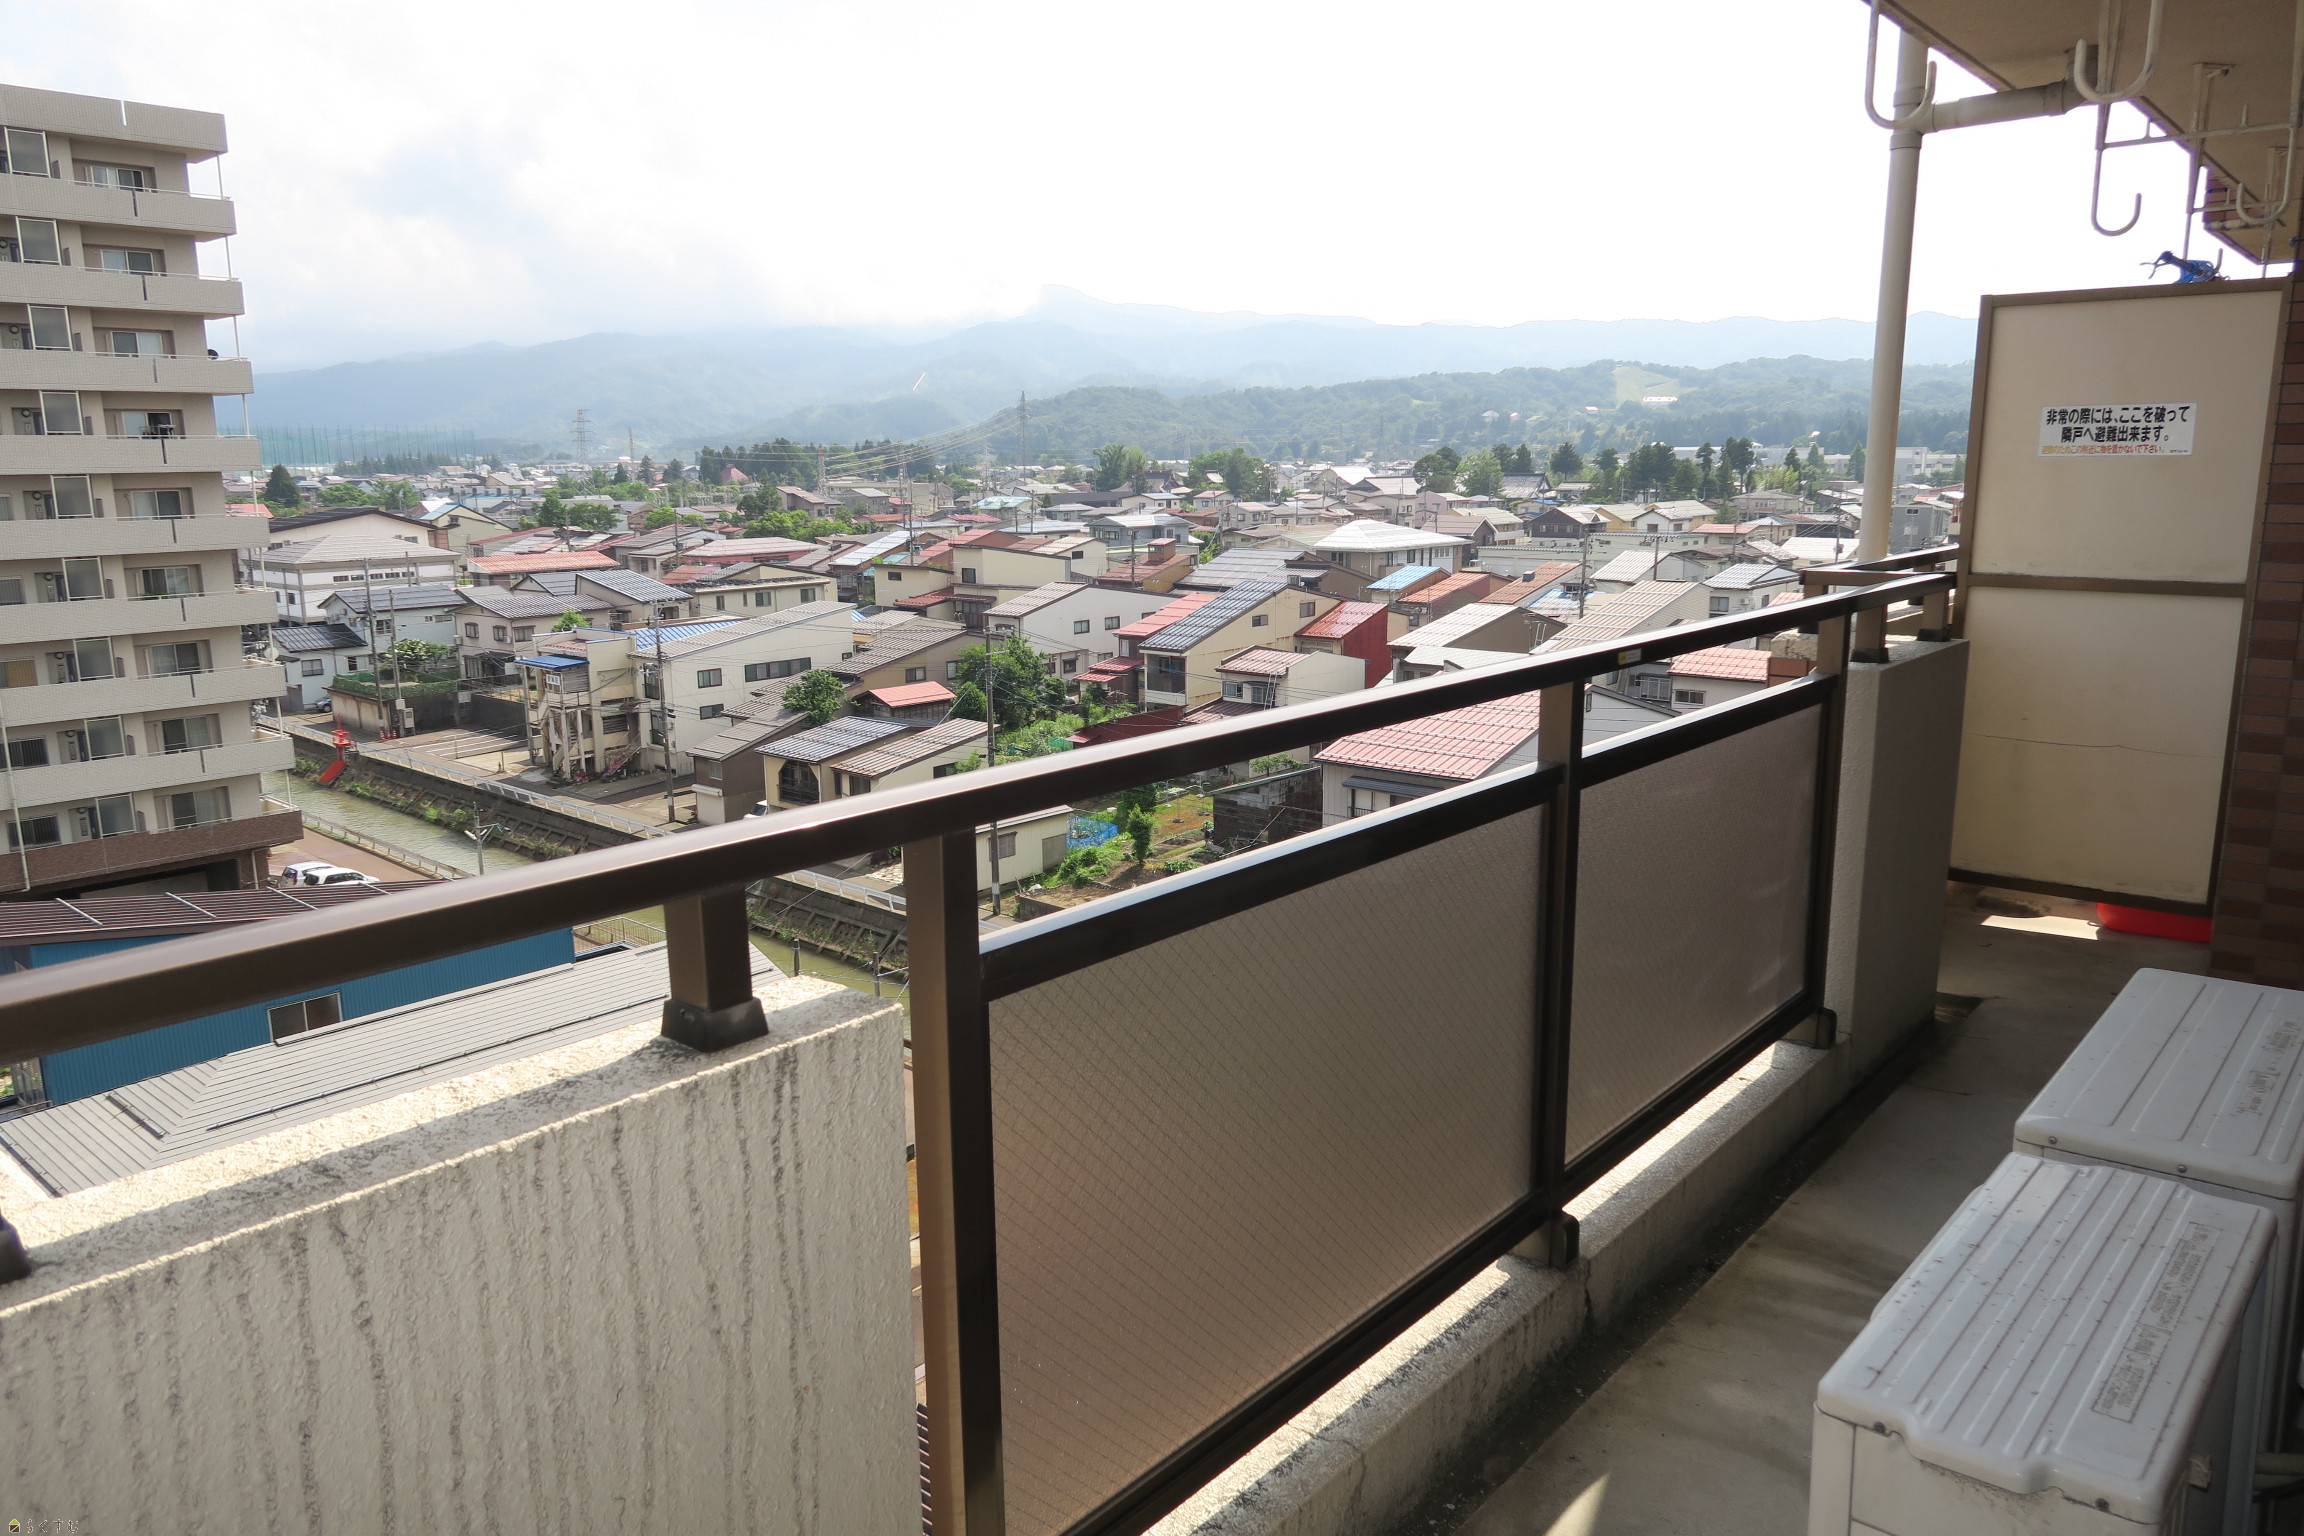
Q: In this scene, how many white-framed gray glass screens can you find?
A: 9